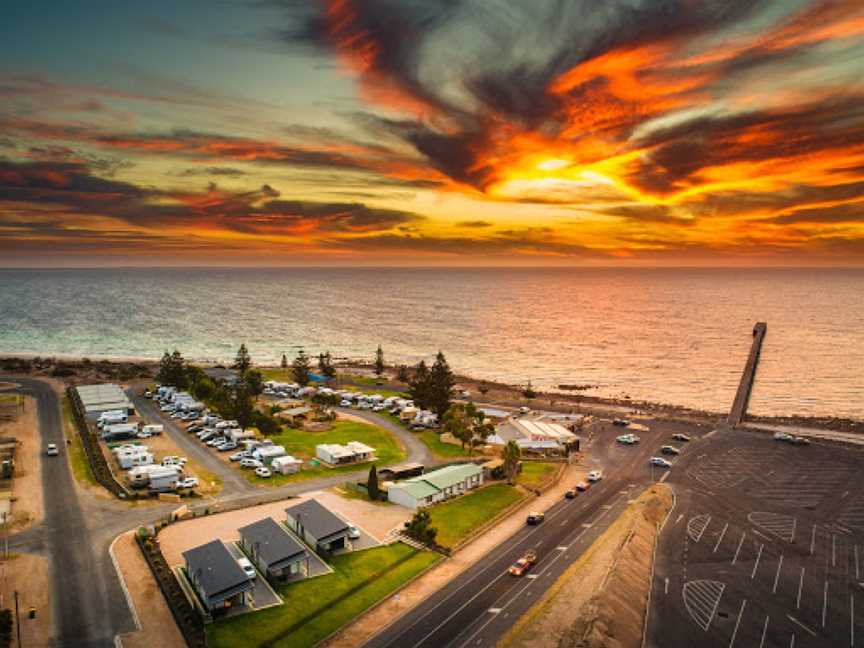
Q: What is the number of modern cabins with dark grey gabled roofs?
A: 3